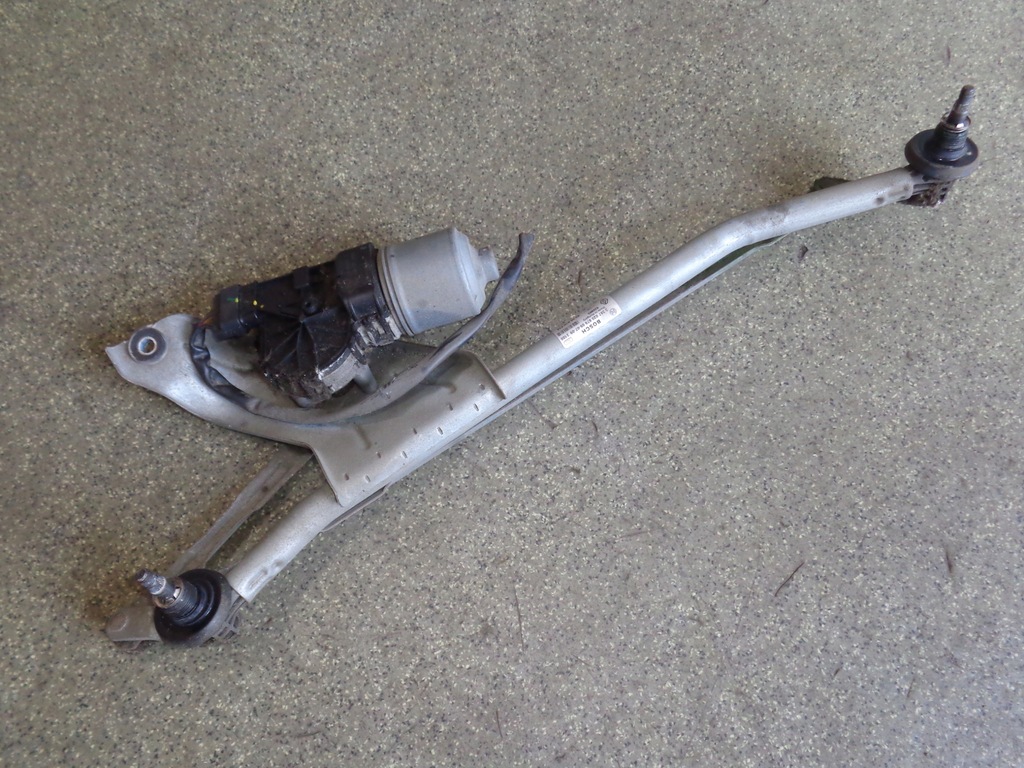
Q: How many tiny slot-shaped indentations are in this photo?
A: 9